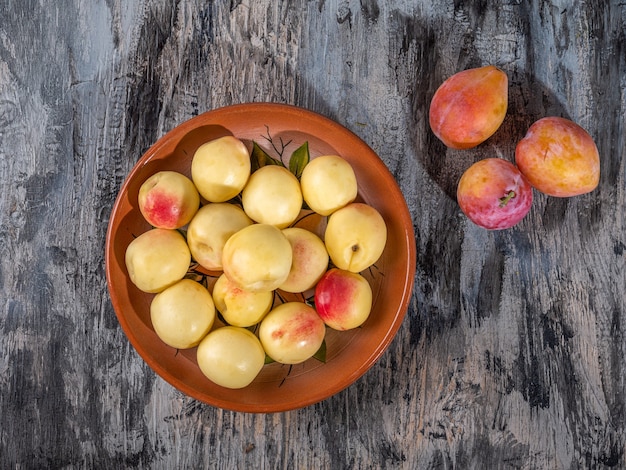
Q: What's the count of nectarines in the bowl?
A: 14